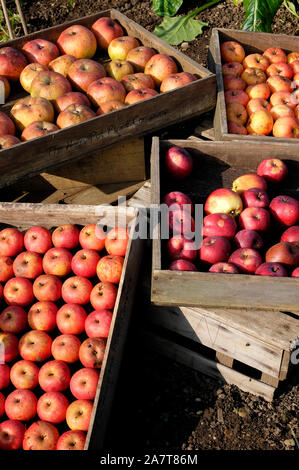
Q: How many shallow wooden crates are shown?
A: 4